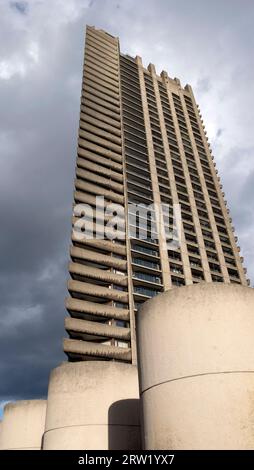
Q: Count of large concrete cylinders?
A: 3